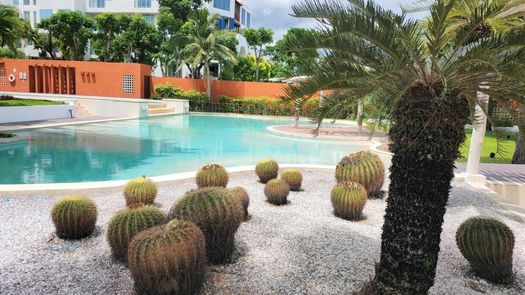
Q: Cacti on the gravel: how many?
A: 13